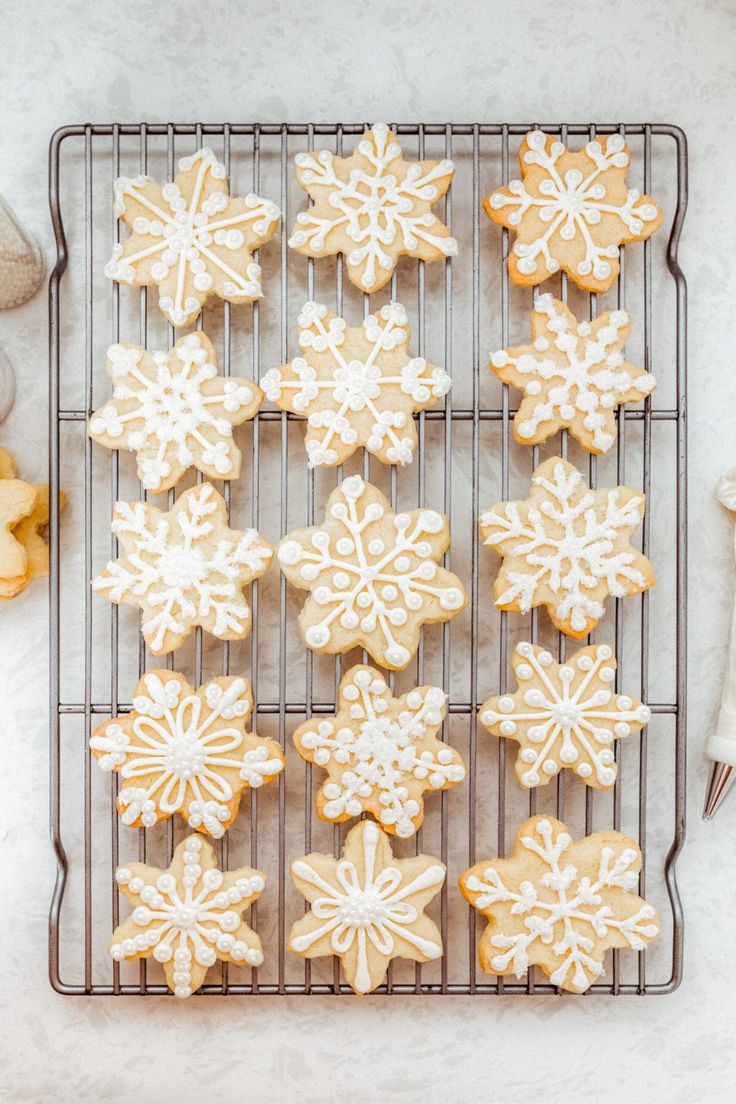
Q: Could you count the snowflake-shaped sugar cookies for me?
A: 15